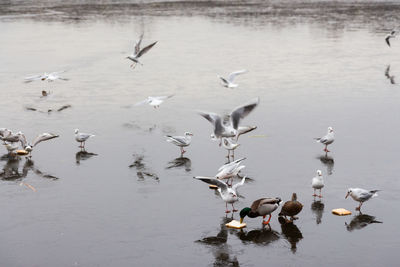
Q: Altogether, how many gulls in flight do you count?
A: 6